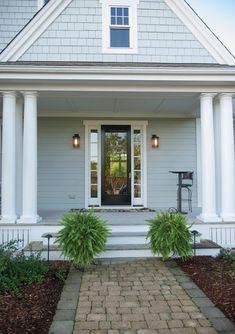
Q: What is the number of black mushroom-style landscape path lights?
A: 2